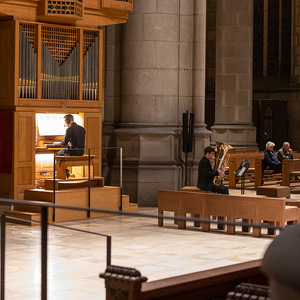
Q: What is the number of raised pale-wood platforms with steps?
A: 1